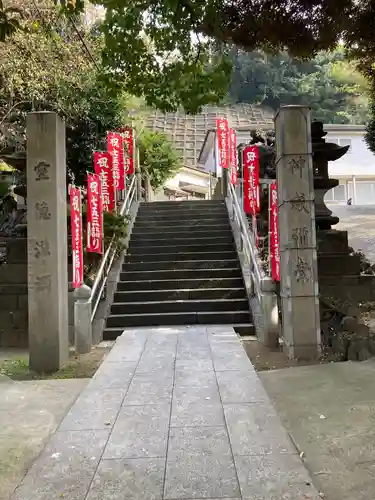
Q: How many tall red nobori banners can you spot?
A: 9